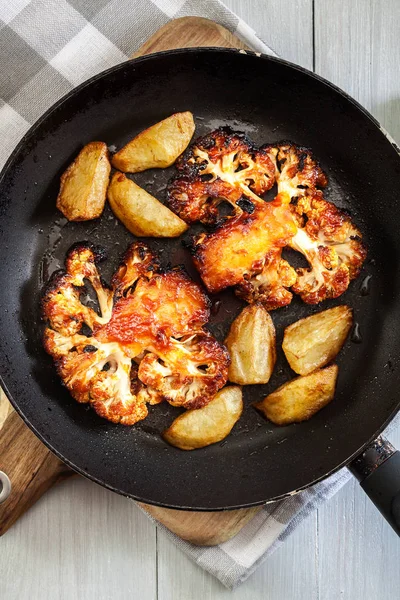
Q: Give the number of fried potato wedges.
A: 7